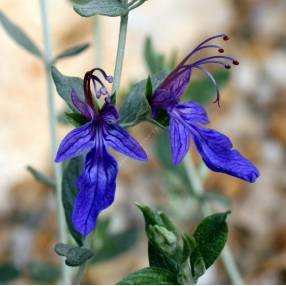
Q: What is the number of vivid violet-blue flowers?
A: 2